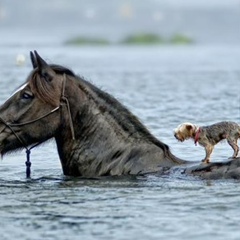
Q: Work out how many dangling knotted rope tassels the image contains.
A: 1